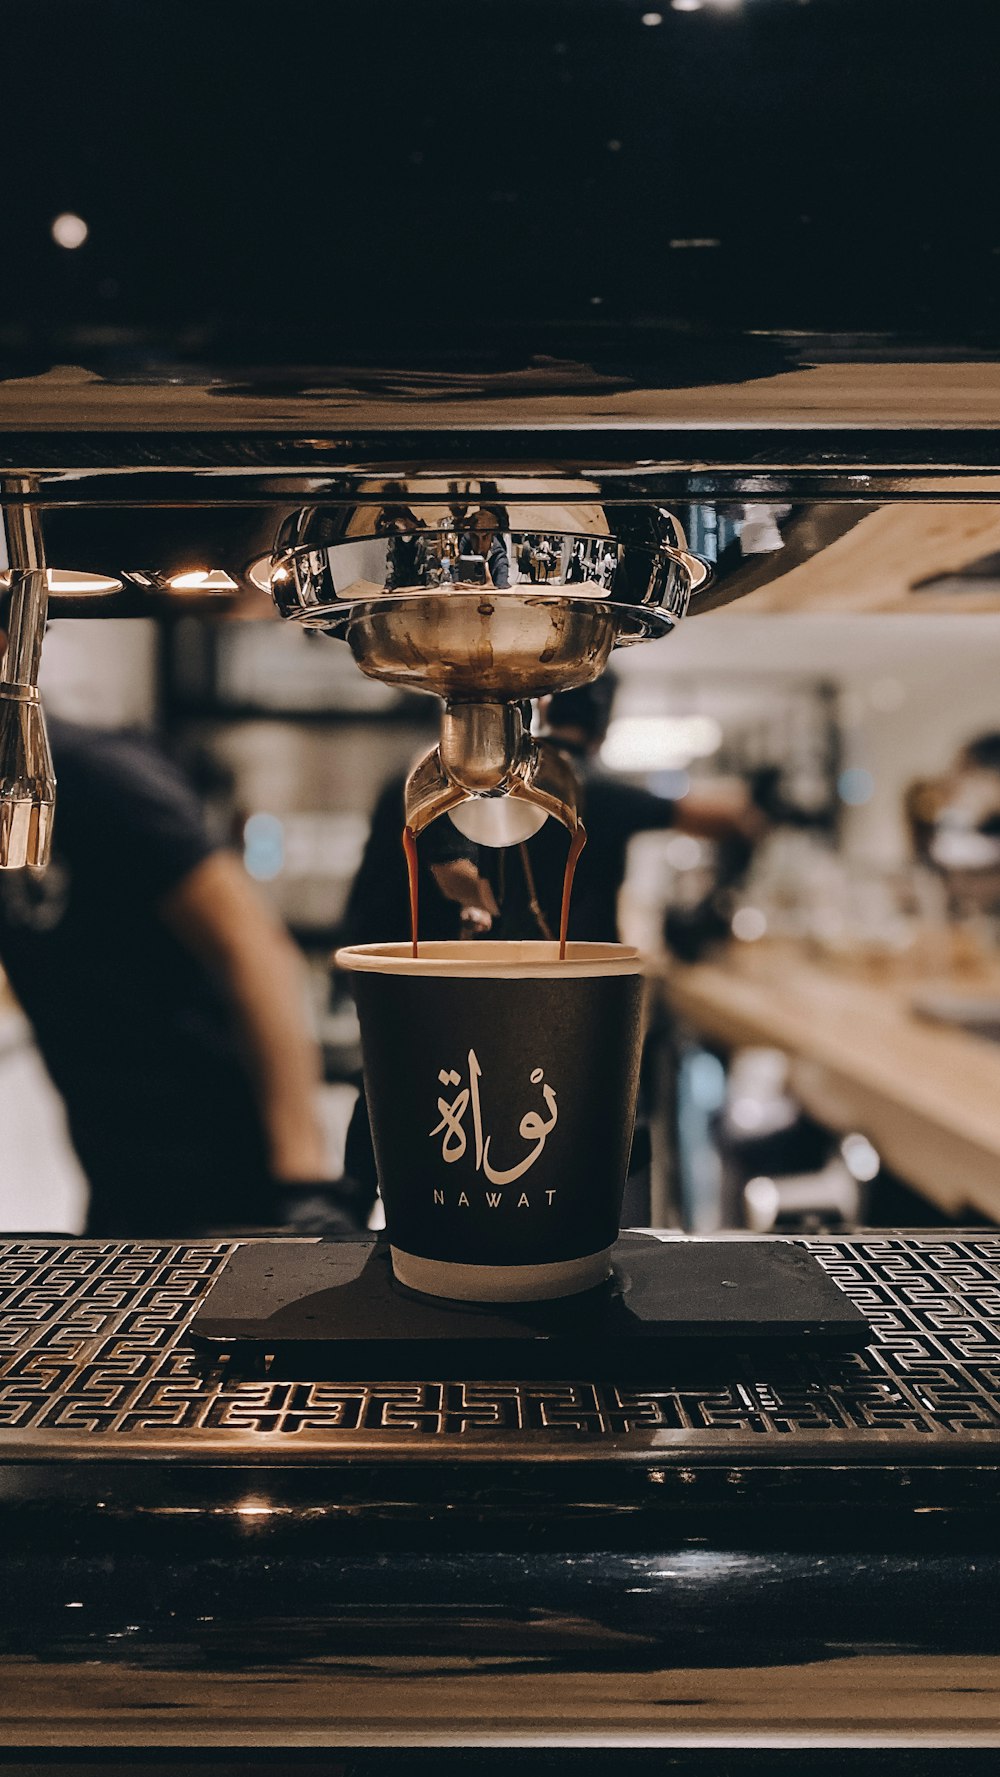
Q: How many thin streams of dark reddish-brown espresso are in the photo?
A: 2